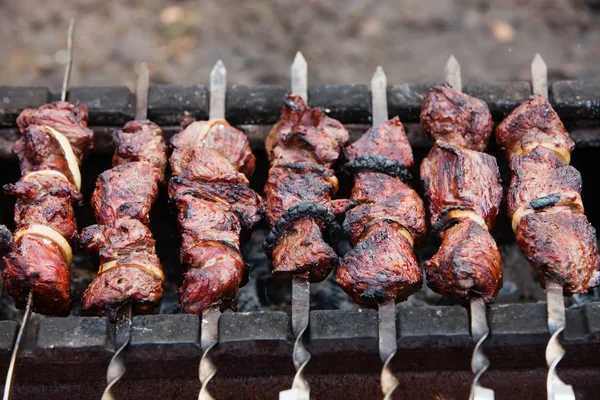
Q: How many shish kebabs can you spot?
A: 7